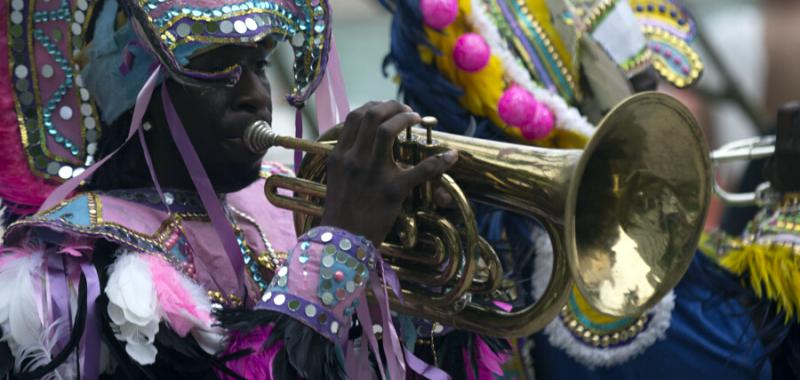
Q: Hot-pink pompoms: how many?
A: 4